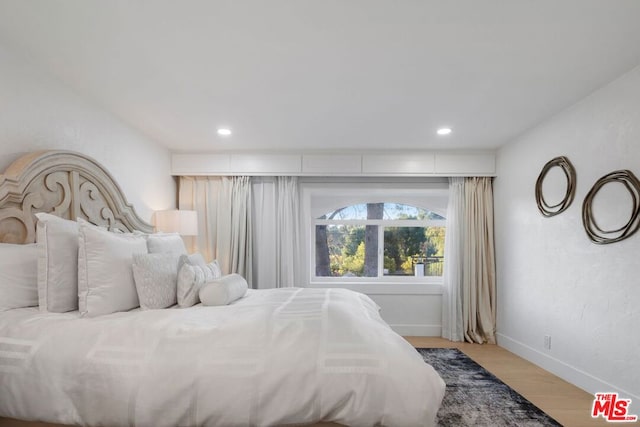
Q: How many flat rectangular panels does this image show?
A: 5